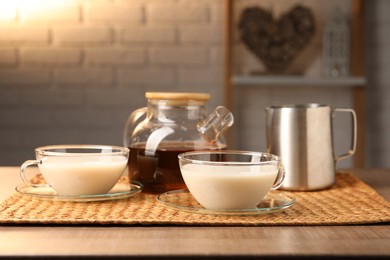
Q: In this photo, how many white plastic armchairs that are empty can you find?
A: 0